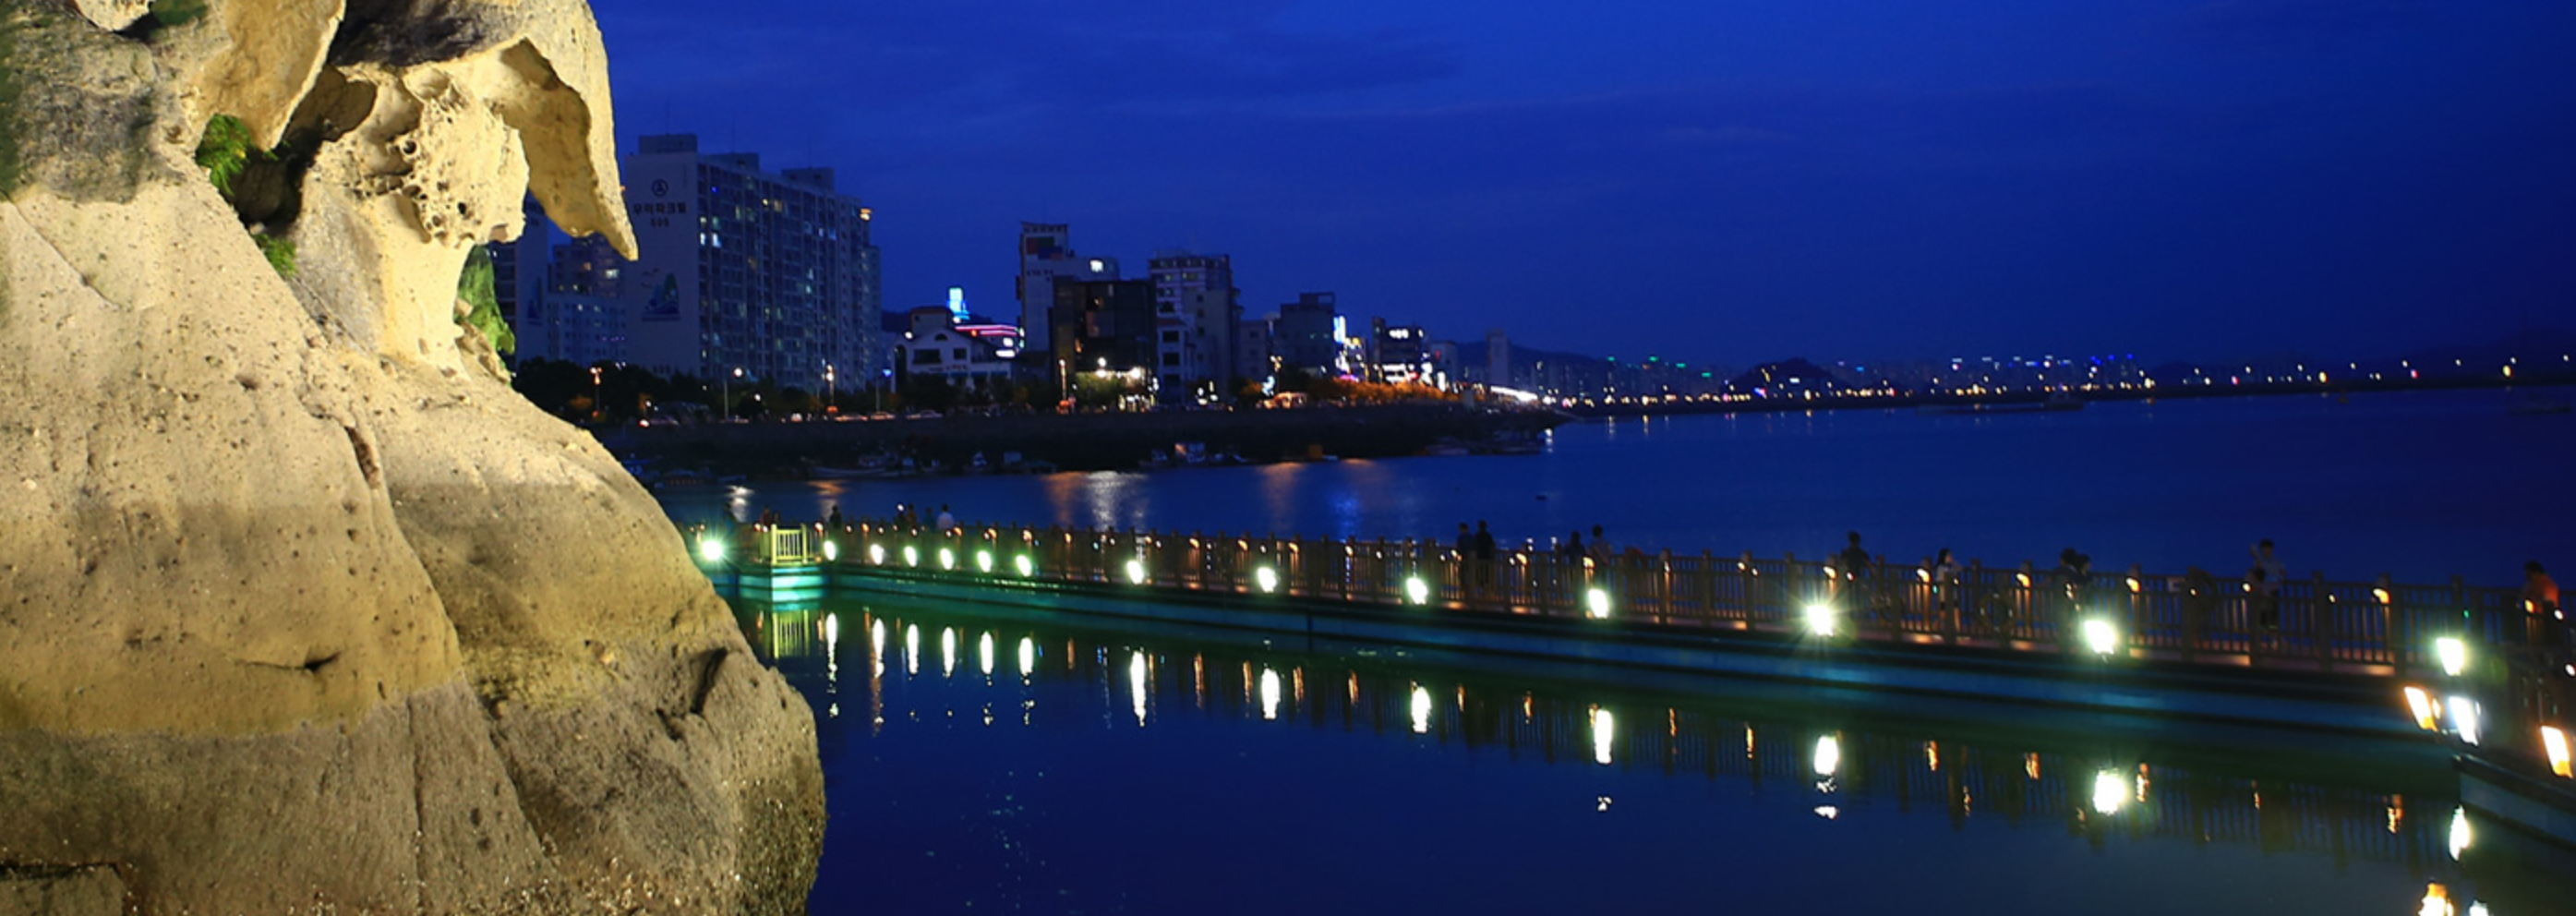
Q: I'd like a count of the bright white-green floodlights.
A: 14